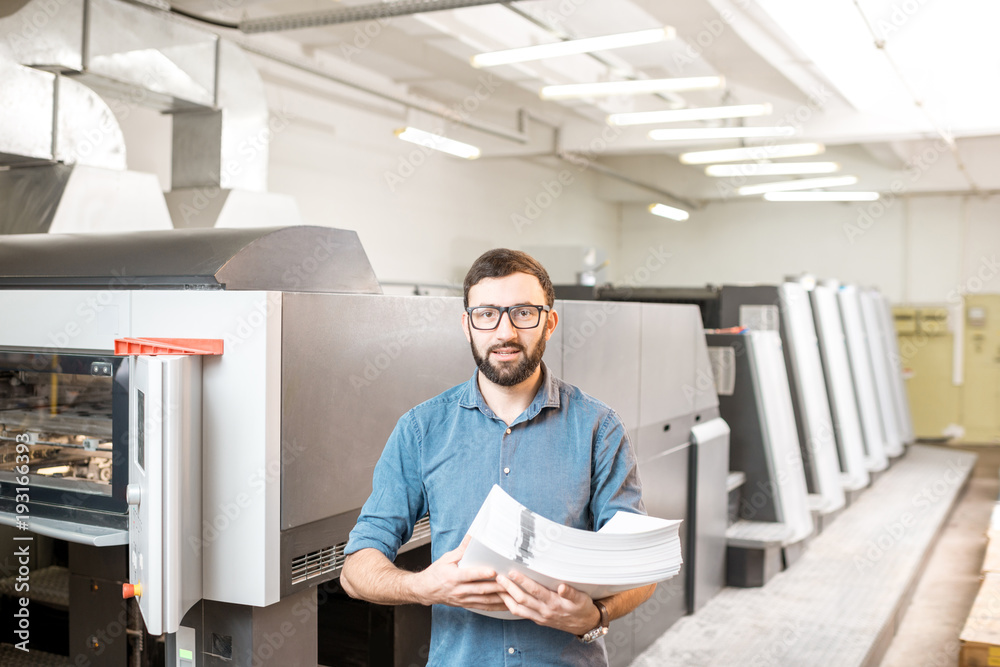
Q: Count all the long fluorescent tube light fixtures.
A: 10